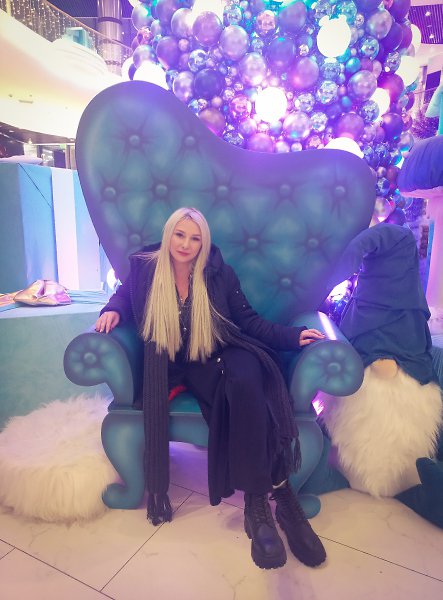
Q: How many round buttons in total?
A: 13